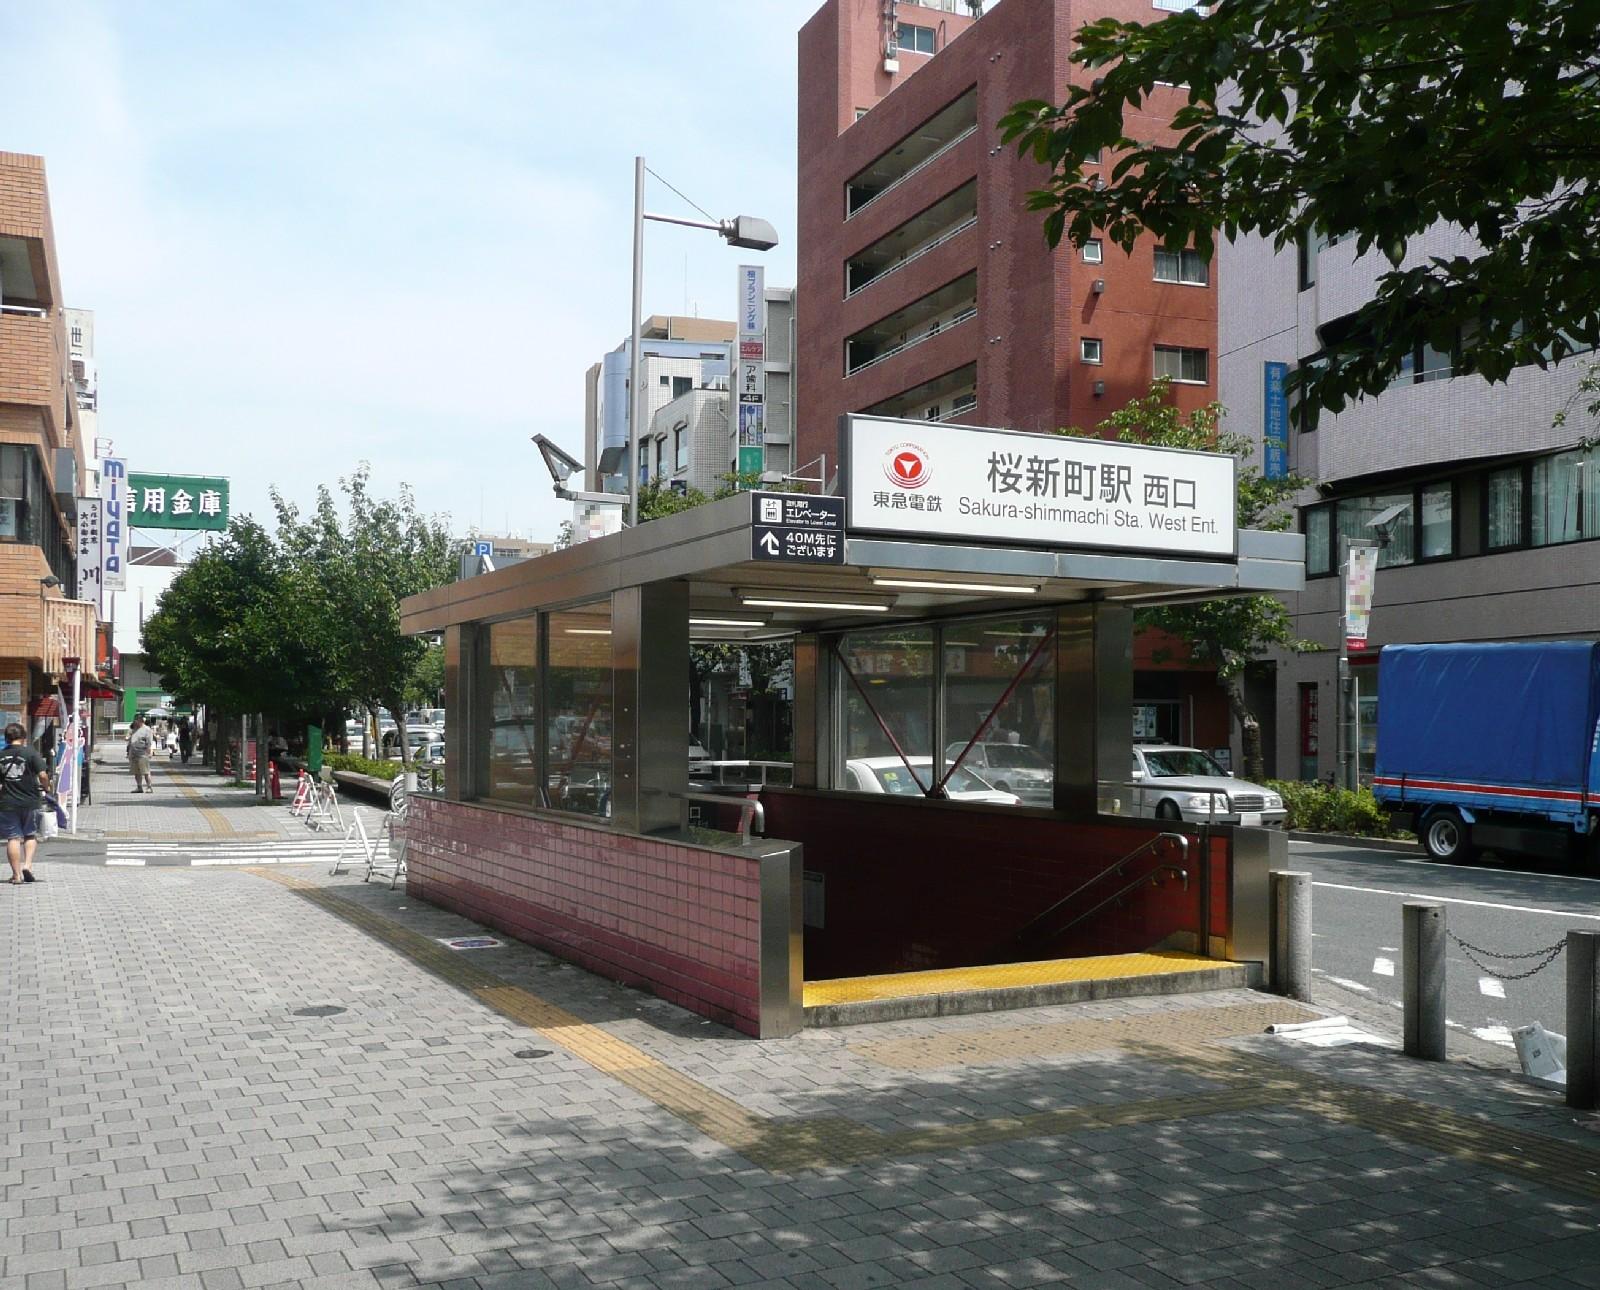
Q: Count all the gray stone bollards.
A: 3